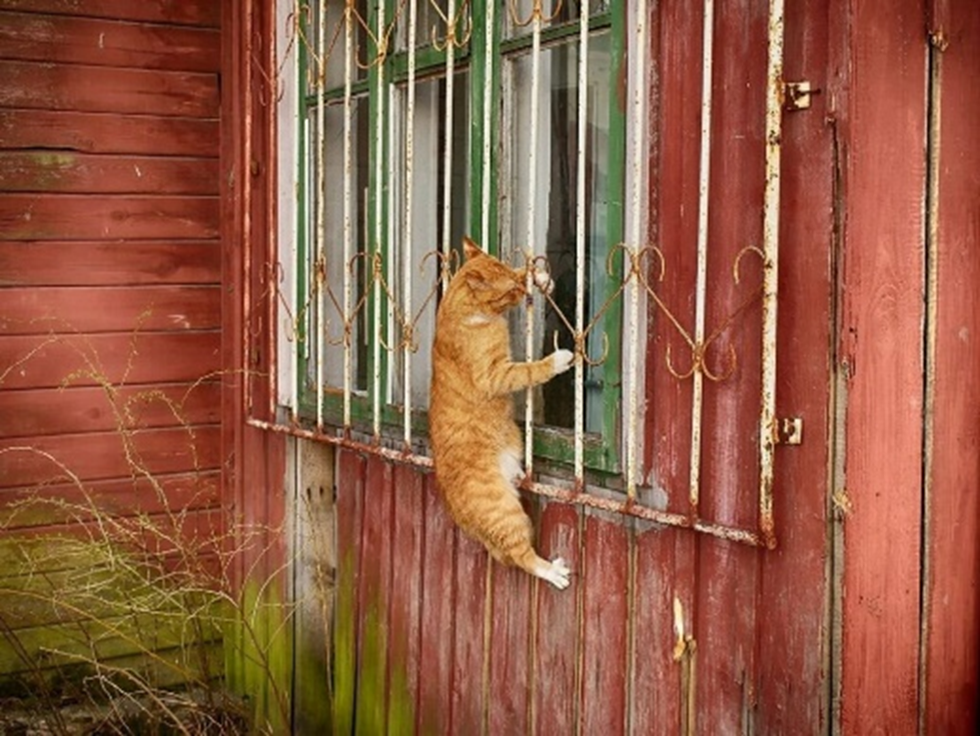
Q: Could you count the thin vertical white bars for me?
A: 11